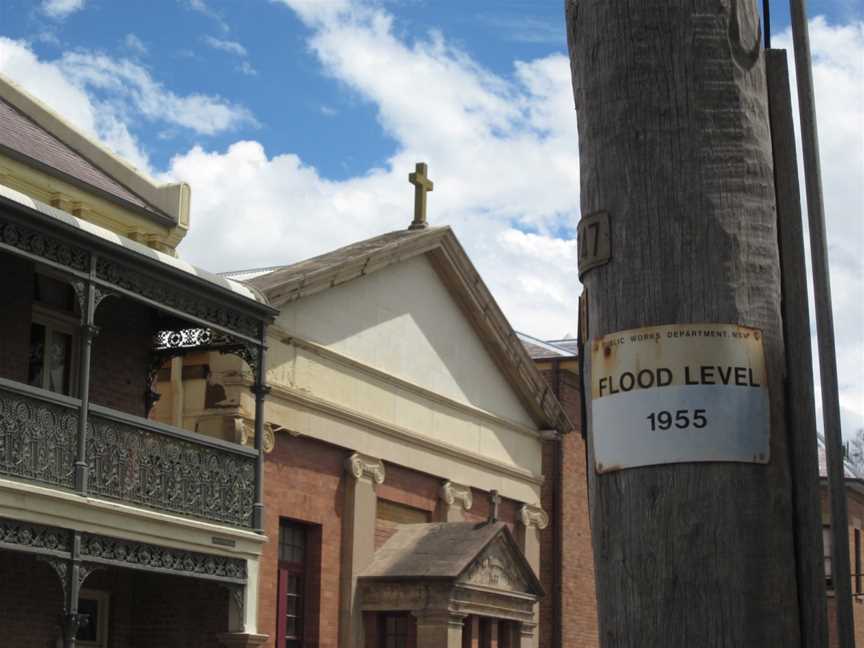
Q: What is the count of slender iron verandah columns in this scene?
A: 3